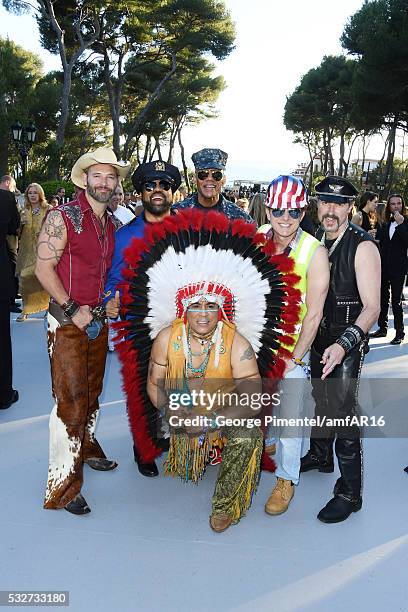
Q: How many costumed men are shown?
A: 6